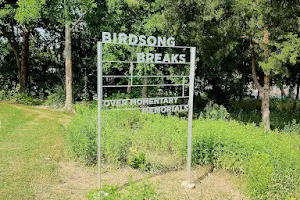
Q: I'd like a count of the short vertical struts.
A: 2